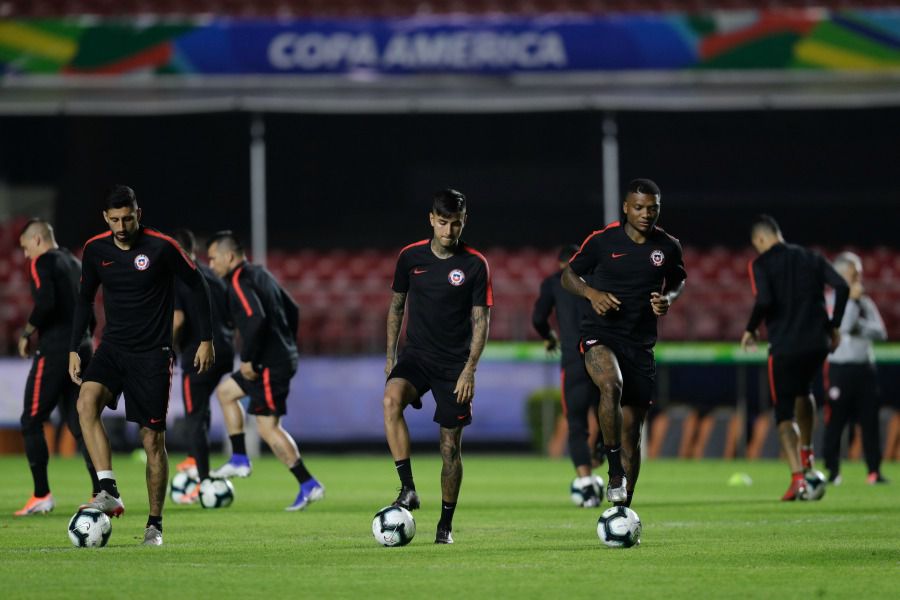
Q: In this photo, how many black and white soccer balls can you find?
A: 7